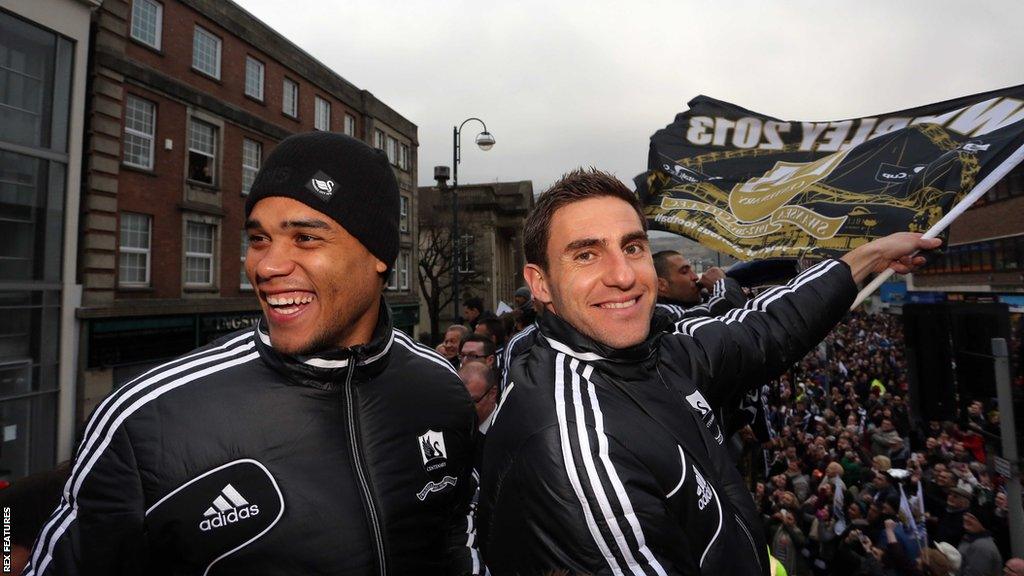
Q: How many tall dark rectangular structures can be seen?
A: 2